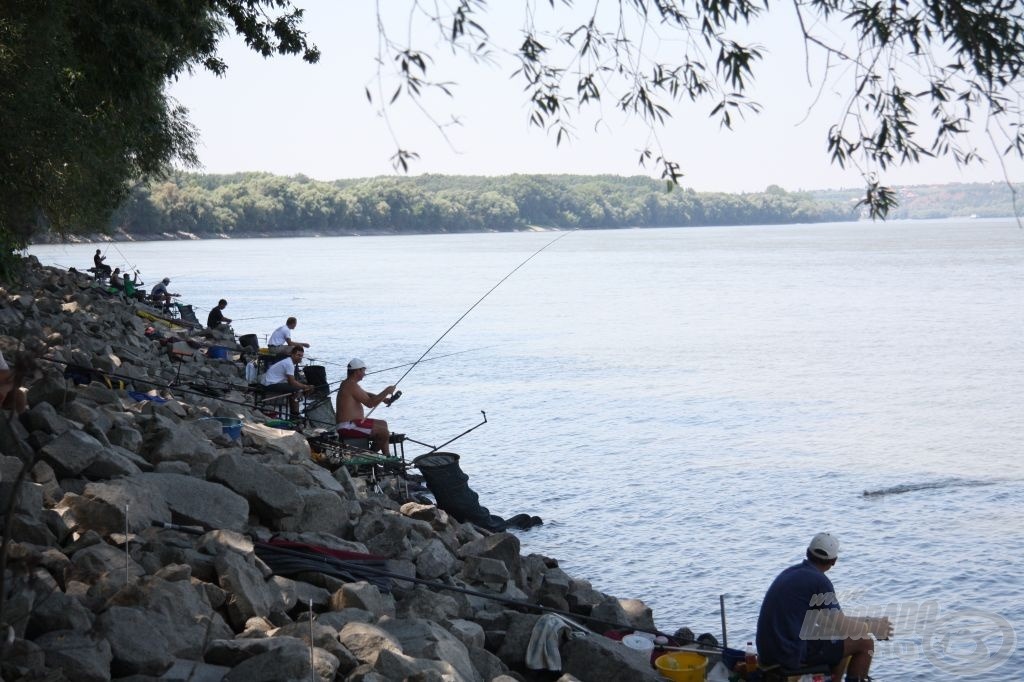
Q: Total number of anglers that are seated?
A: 9